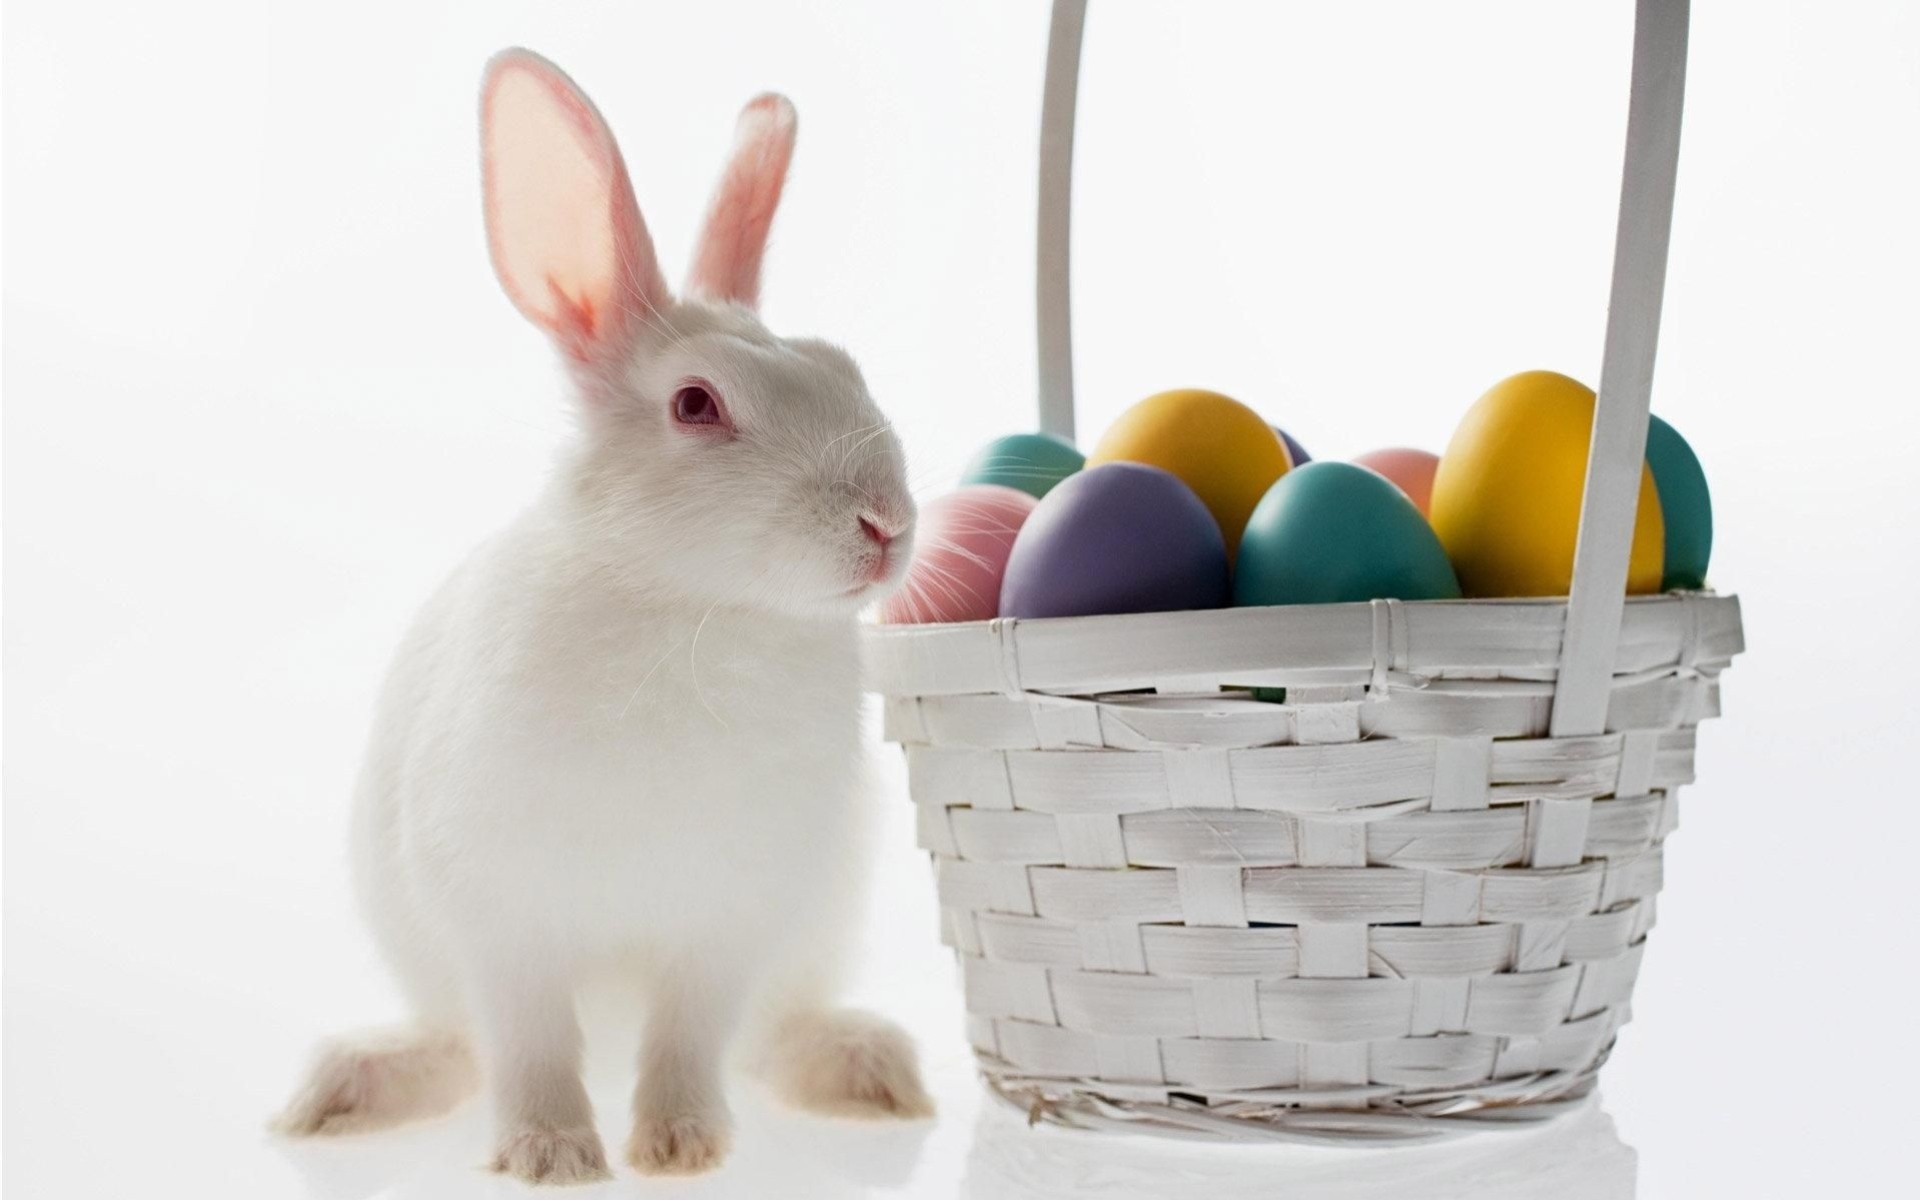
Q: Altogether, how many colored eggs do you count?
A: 9